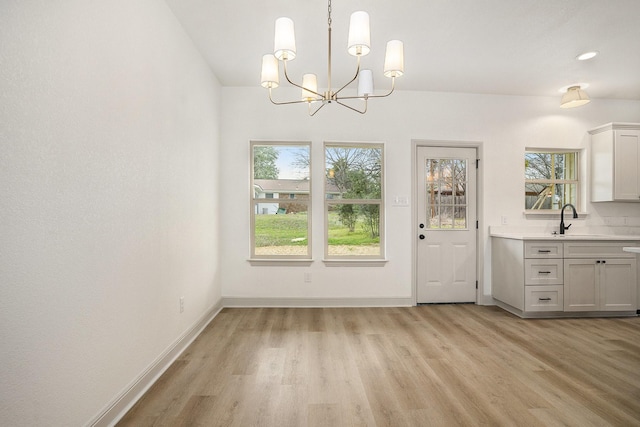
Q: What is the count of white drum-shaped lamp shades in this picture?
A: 6